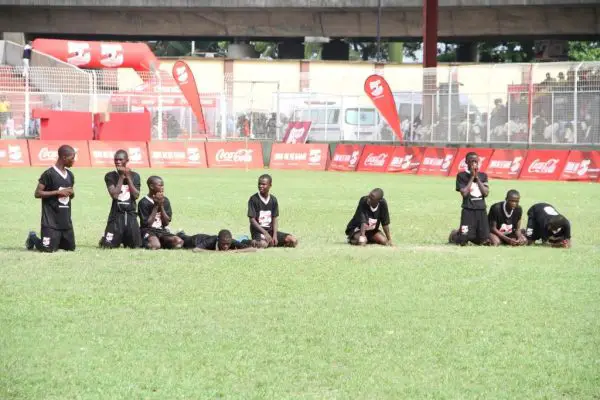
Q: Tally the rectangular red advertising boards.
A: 14